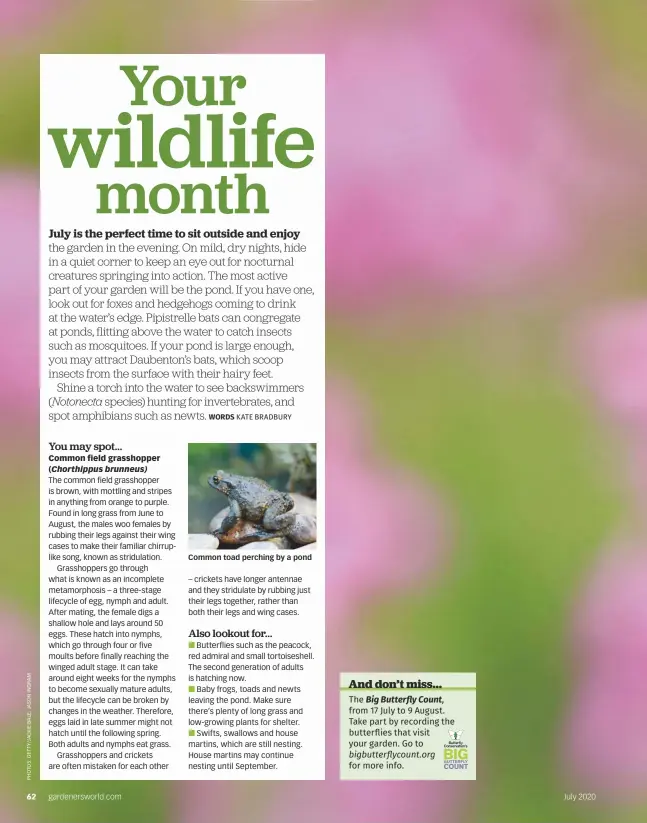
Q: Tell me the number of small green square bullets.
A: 3